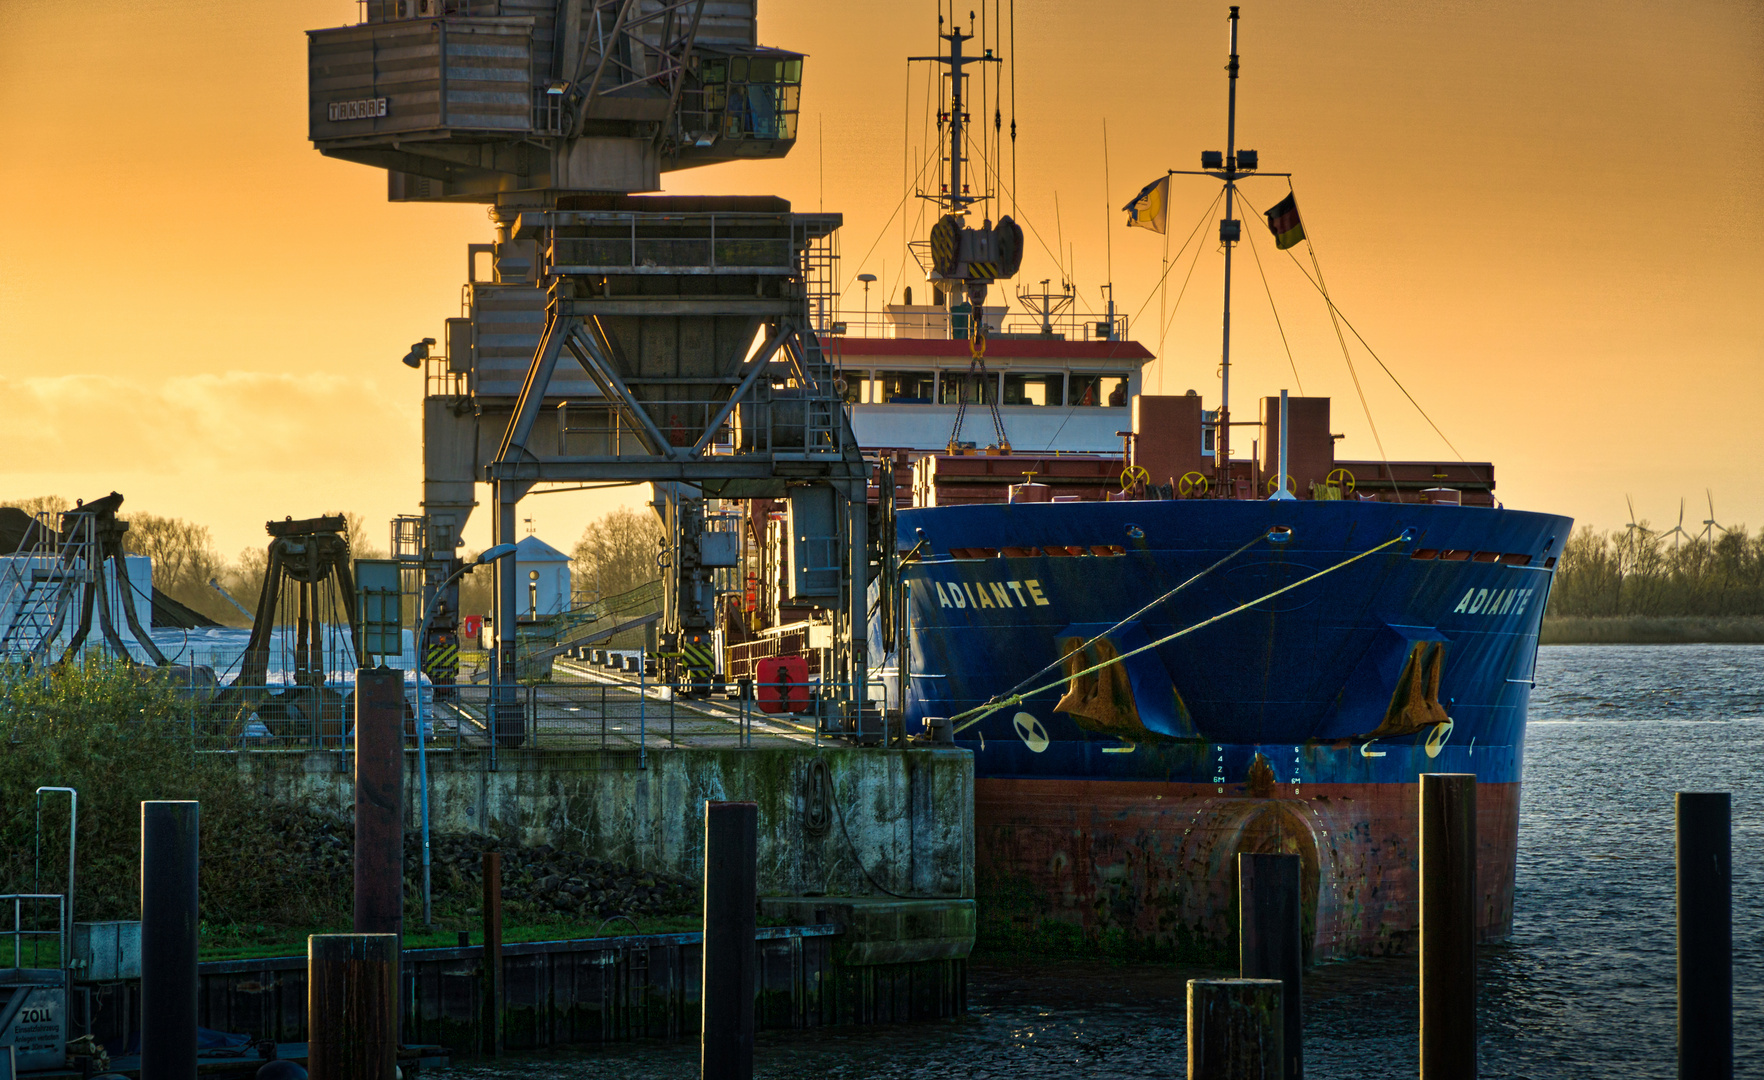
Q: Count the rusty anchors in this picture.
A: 2